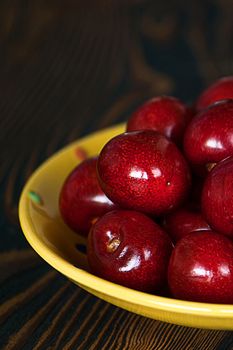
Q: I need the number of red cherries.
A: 9